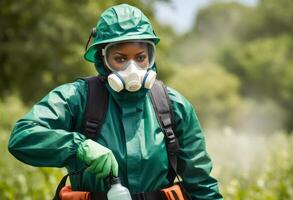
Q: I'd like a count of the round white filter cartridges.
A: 2